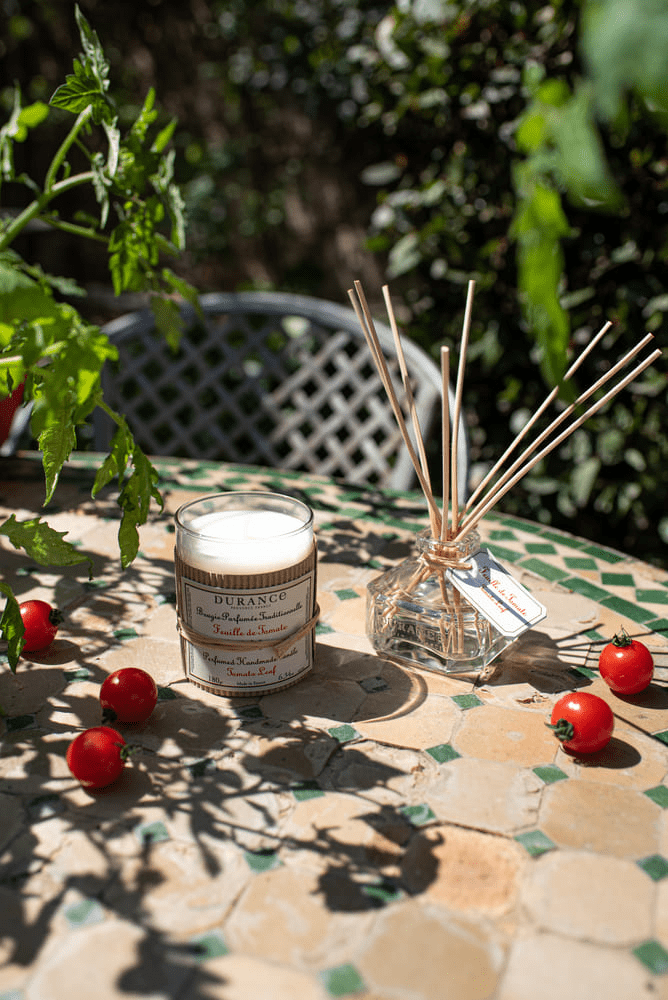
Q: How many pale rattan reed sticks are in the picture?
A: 8